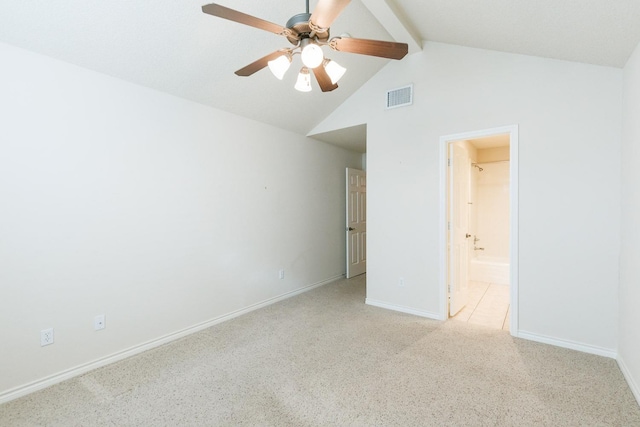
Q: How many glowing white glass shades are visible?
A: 4